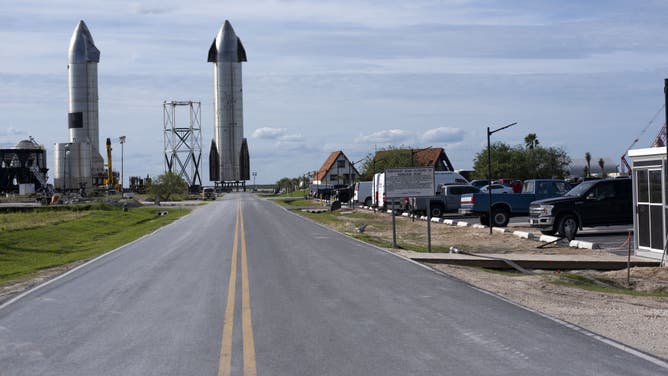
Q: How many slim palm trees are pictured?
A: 3